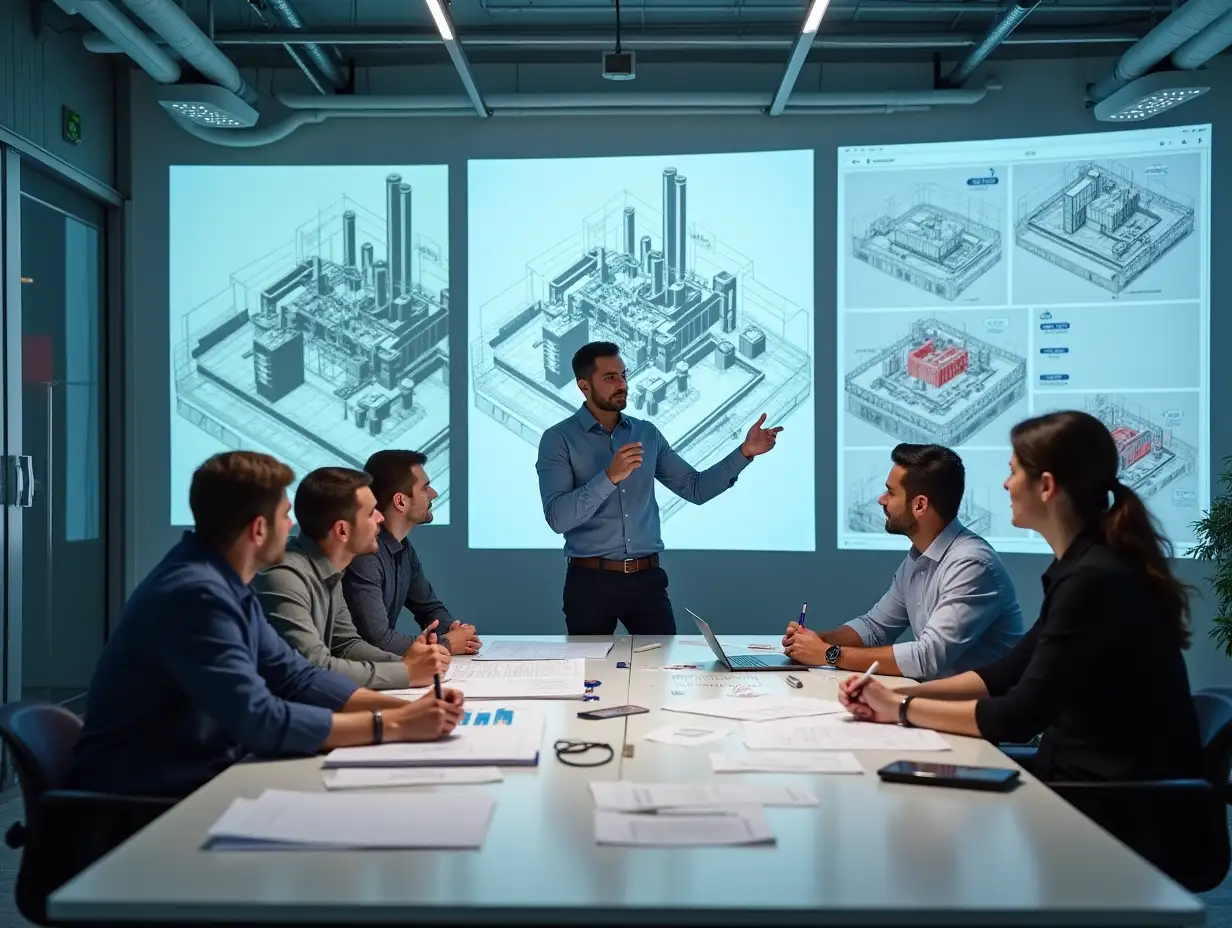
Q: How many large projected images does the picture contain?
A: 3